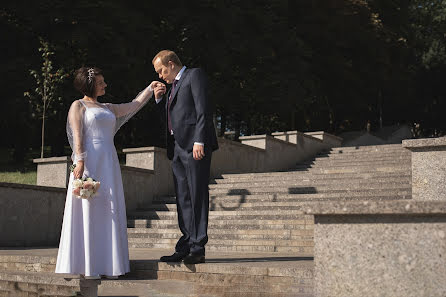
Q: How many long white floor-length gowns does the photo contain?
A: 1